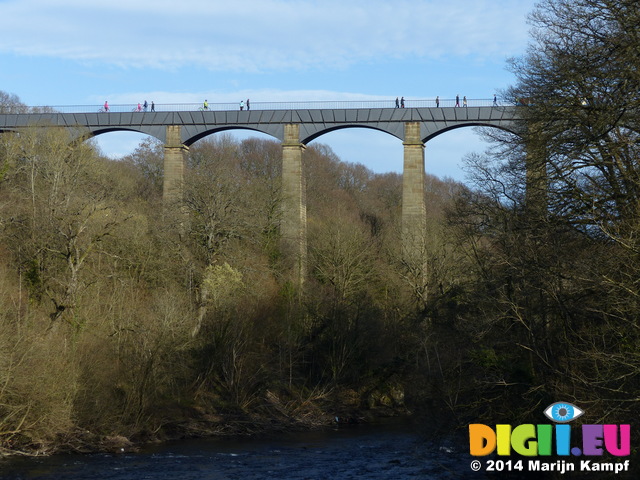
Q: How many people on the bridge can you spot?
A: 13